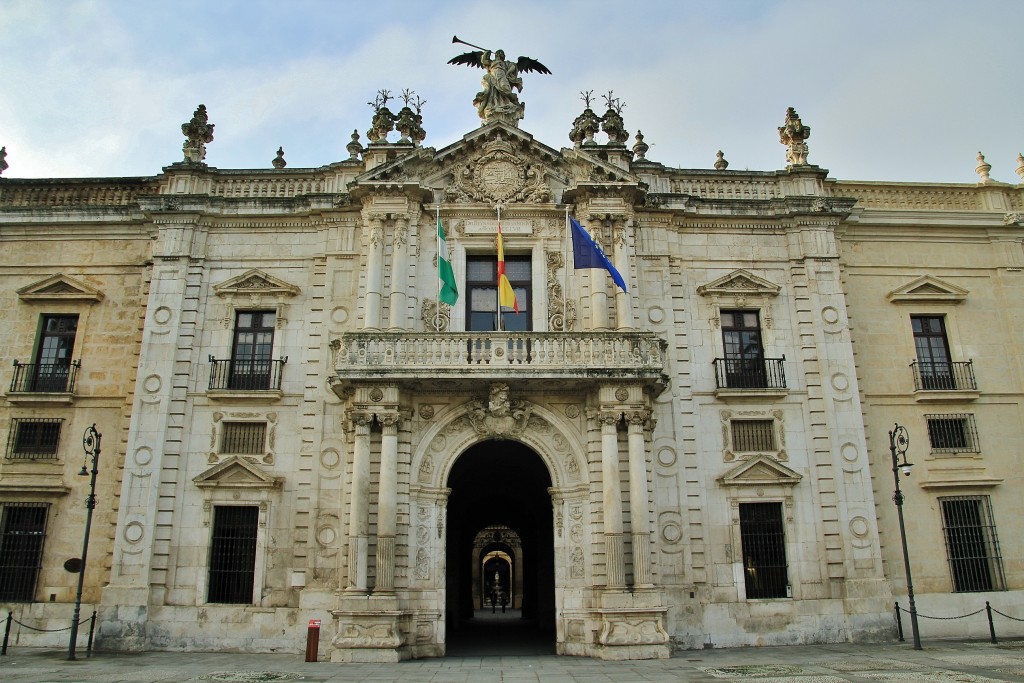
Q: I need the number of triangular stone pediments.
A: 7